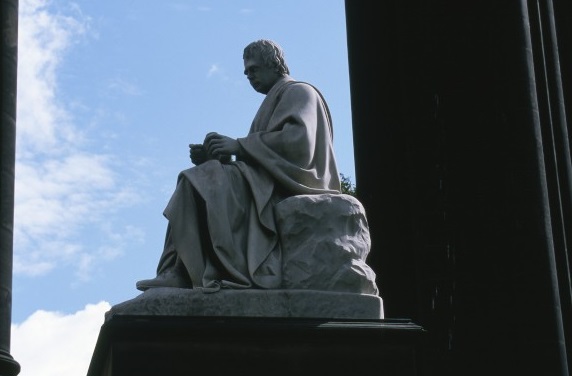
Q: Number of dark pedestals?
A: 1